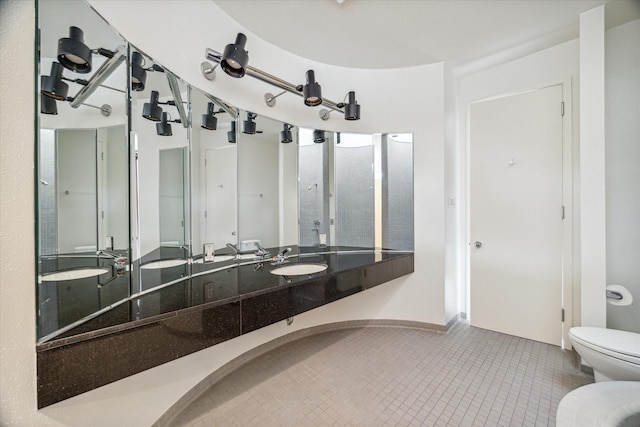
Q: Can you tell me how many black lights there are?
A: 3